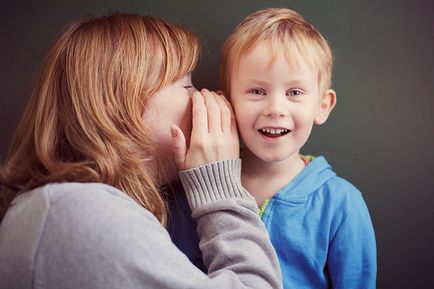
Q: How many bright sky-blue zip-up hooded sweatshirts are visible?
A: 1